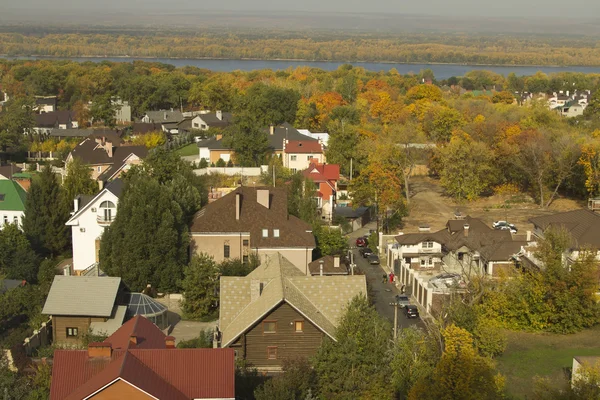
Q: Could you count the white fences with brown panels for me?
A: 1